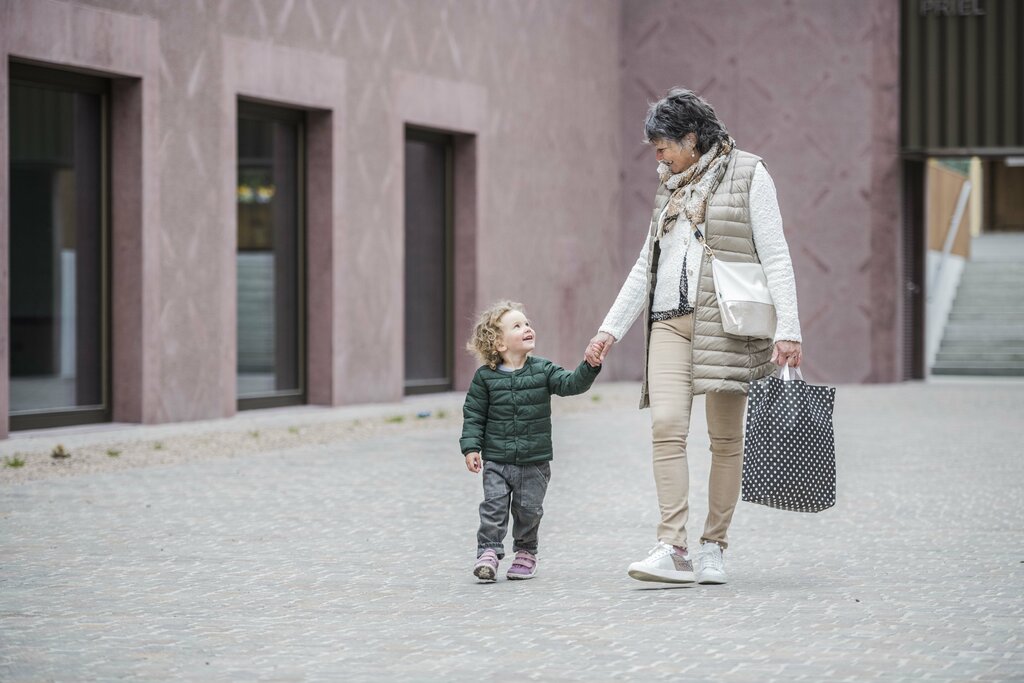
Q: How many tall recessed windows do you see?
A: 3